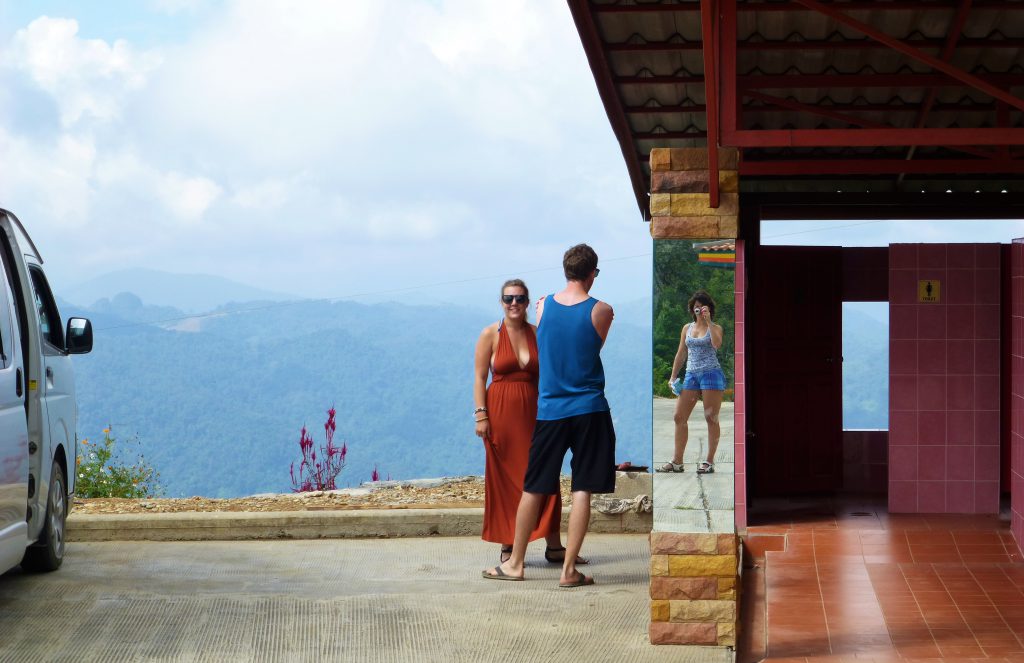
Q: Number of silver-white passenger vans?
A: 1